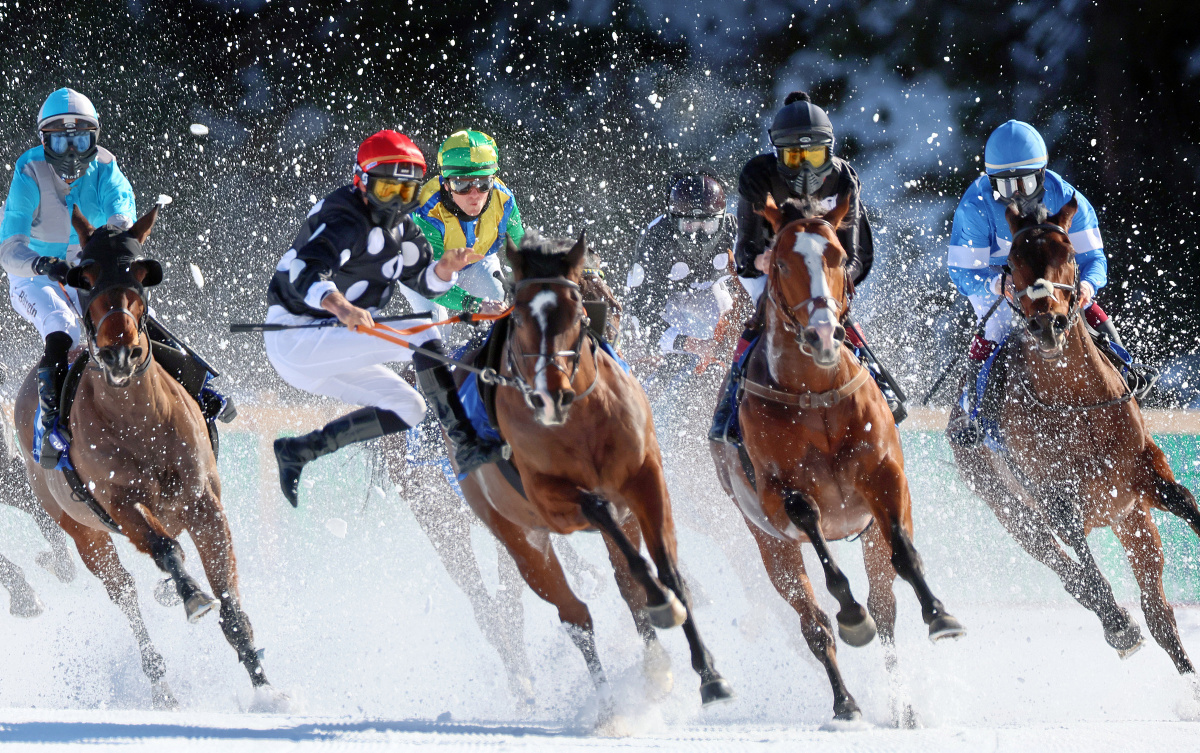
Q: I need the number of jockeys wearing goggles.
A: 6